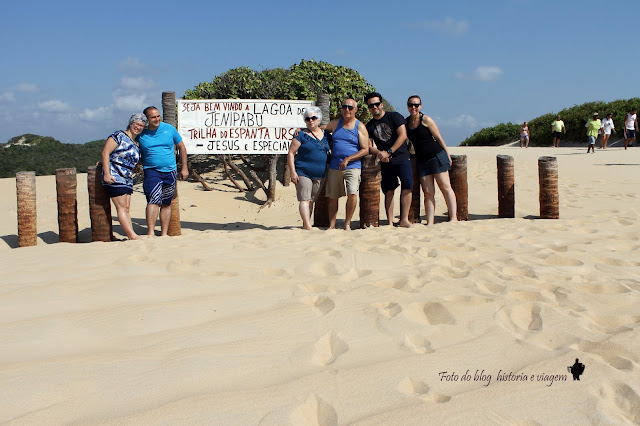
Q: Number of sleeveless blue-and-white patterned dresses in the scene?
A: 1